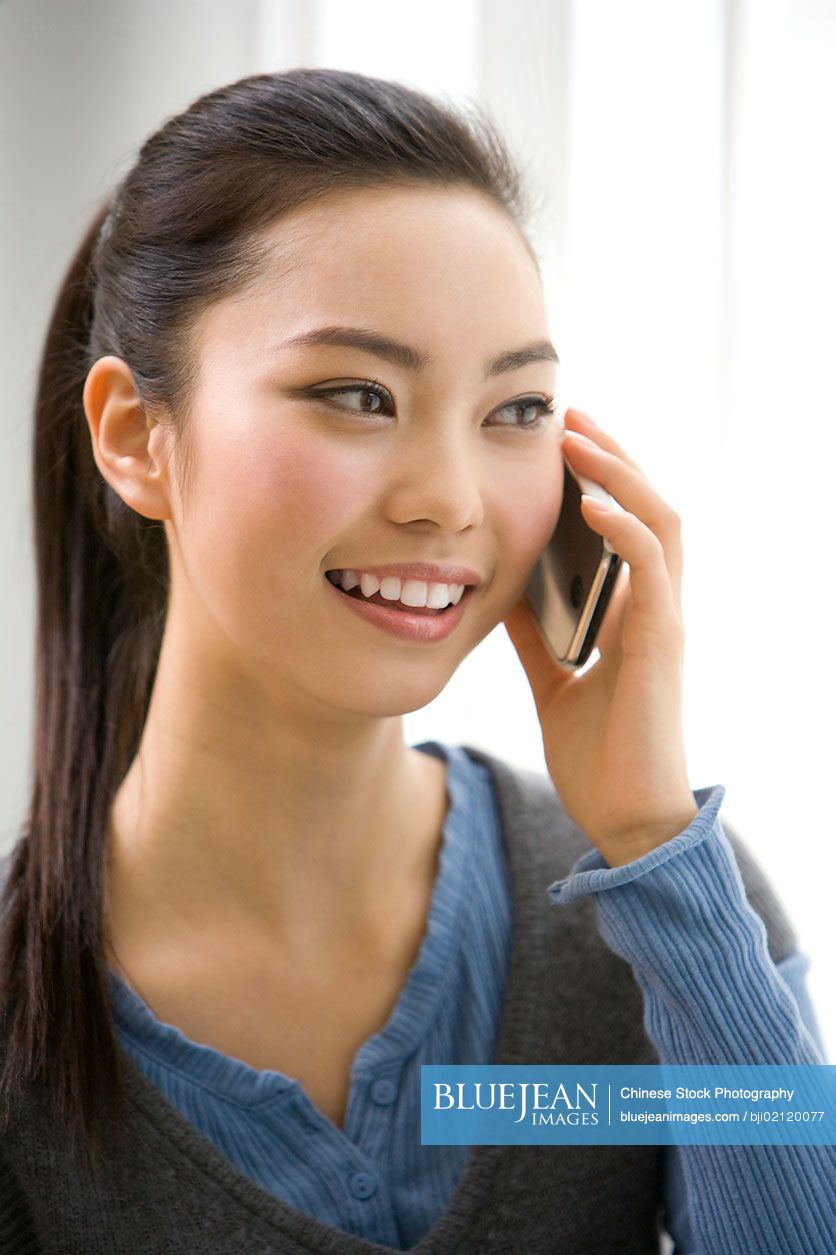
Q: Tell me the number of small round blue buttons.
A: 2